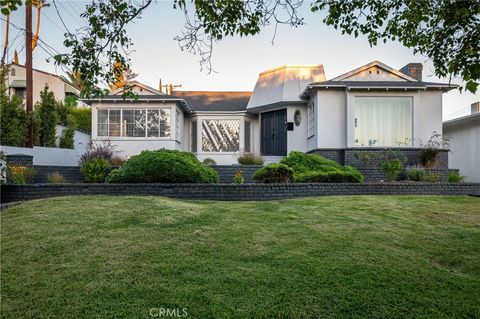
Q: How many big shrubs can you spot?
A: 2